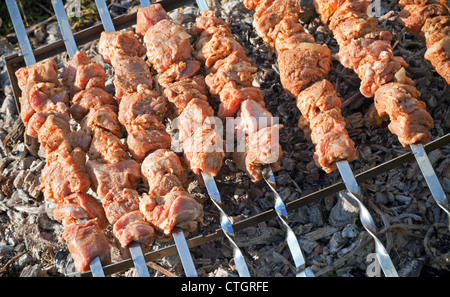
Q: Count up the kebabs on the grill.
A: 8